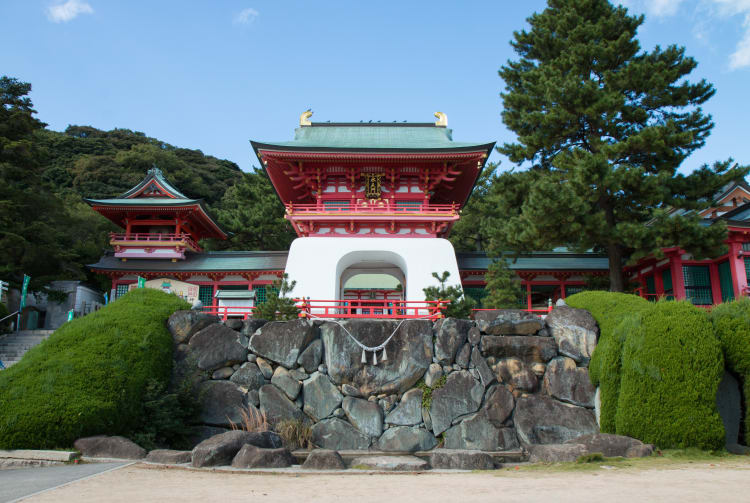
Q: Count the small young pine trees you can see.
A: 2